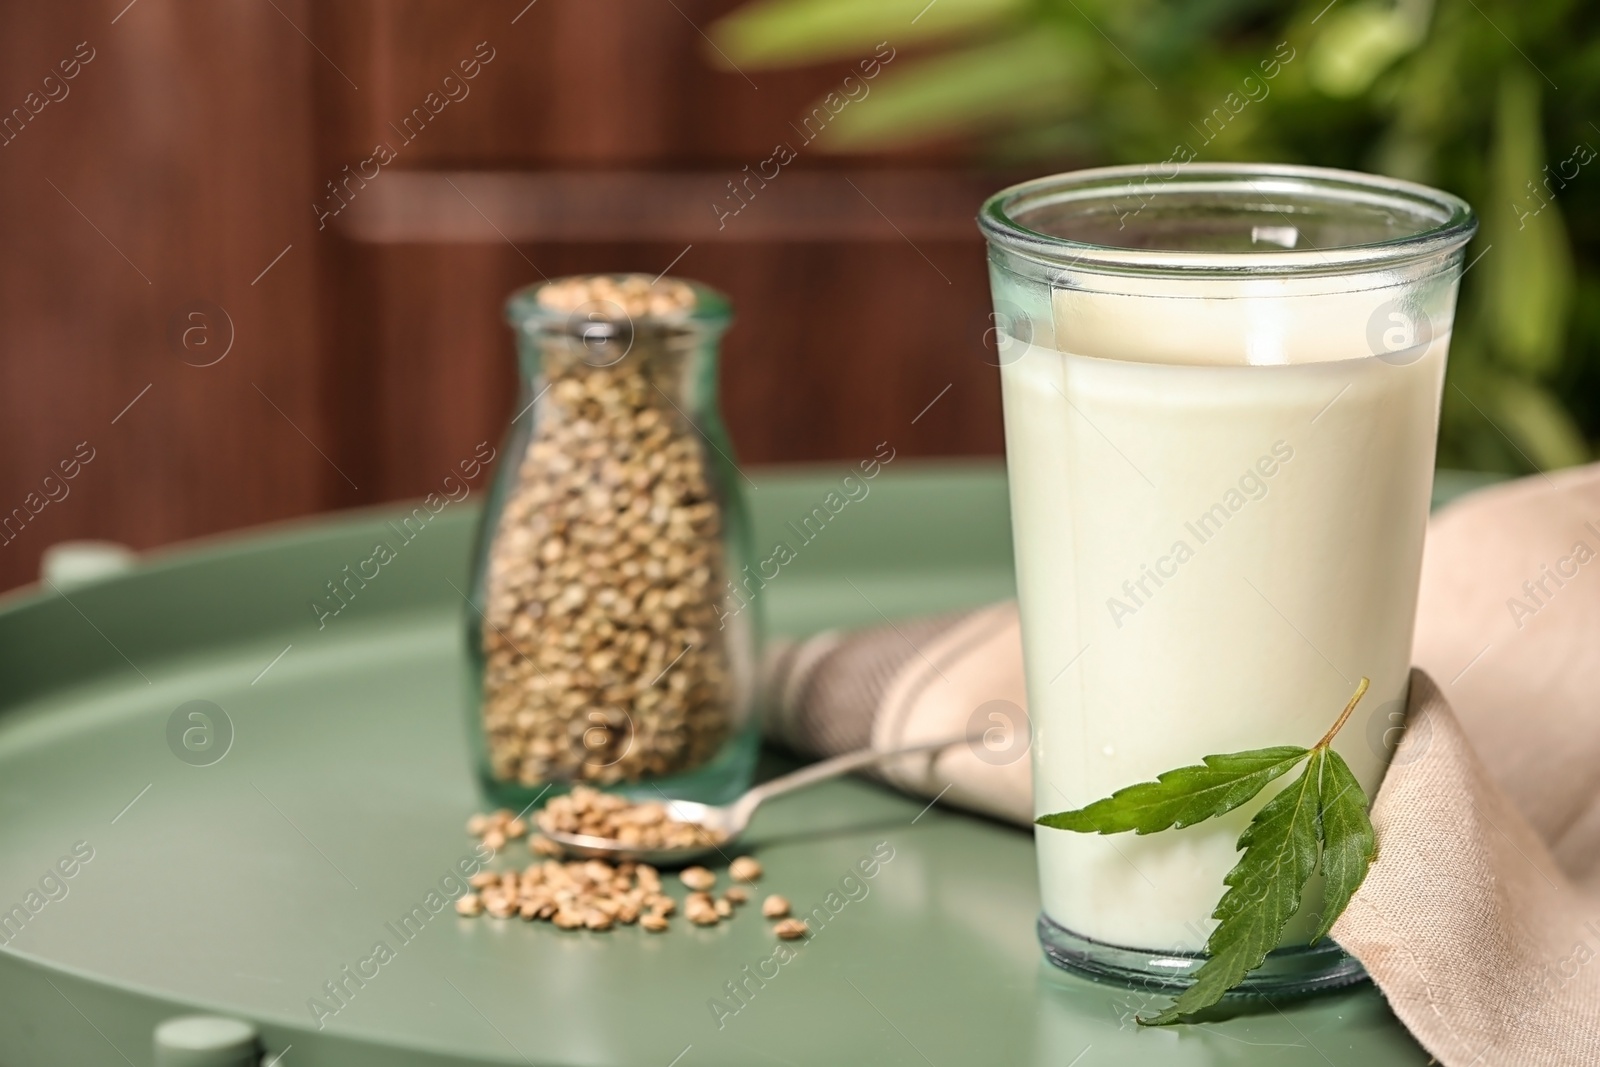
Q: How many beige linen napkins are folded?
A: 1